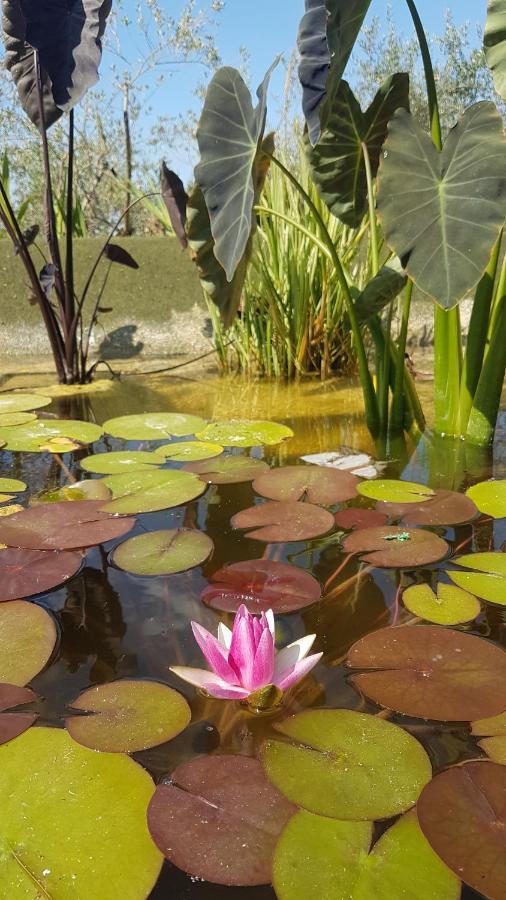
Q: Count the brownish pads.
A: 12